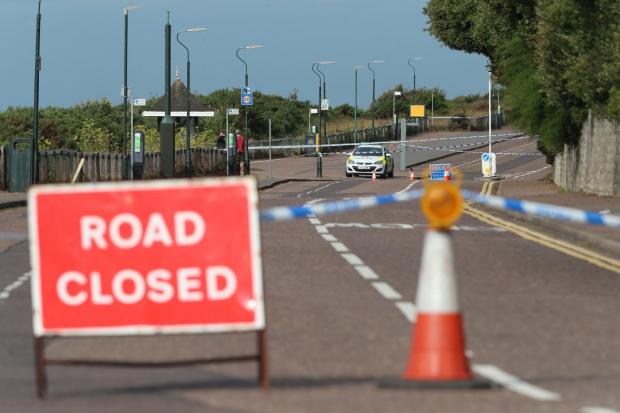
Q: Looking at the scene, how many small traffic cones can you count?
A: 3